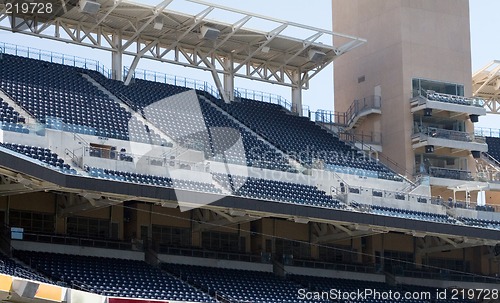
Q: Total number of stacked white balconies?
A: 3